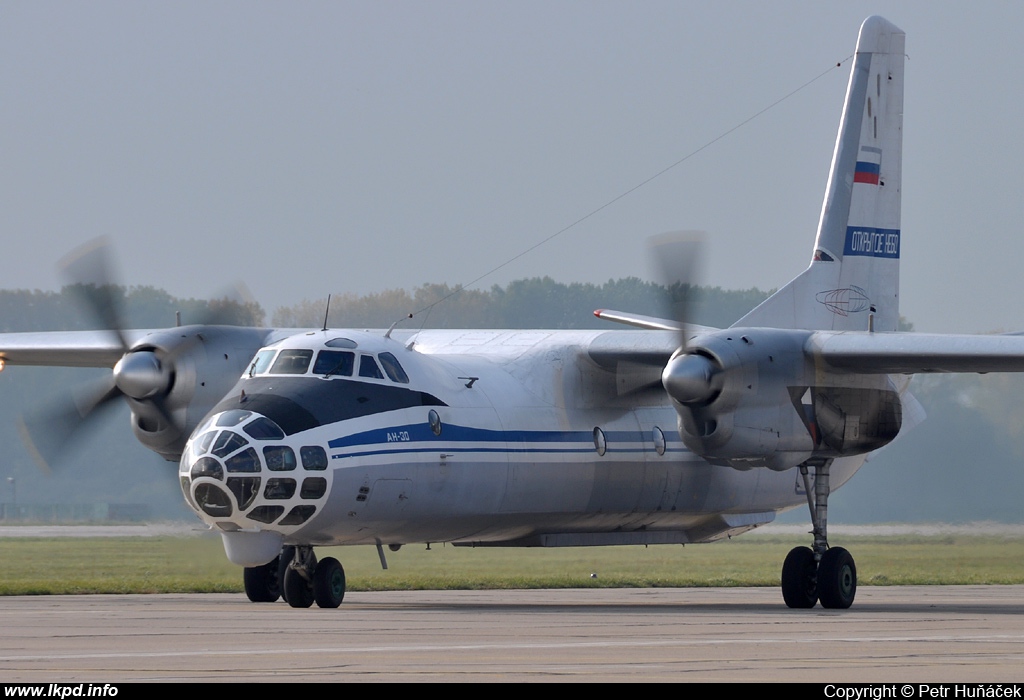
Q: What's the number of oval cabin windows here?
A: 3